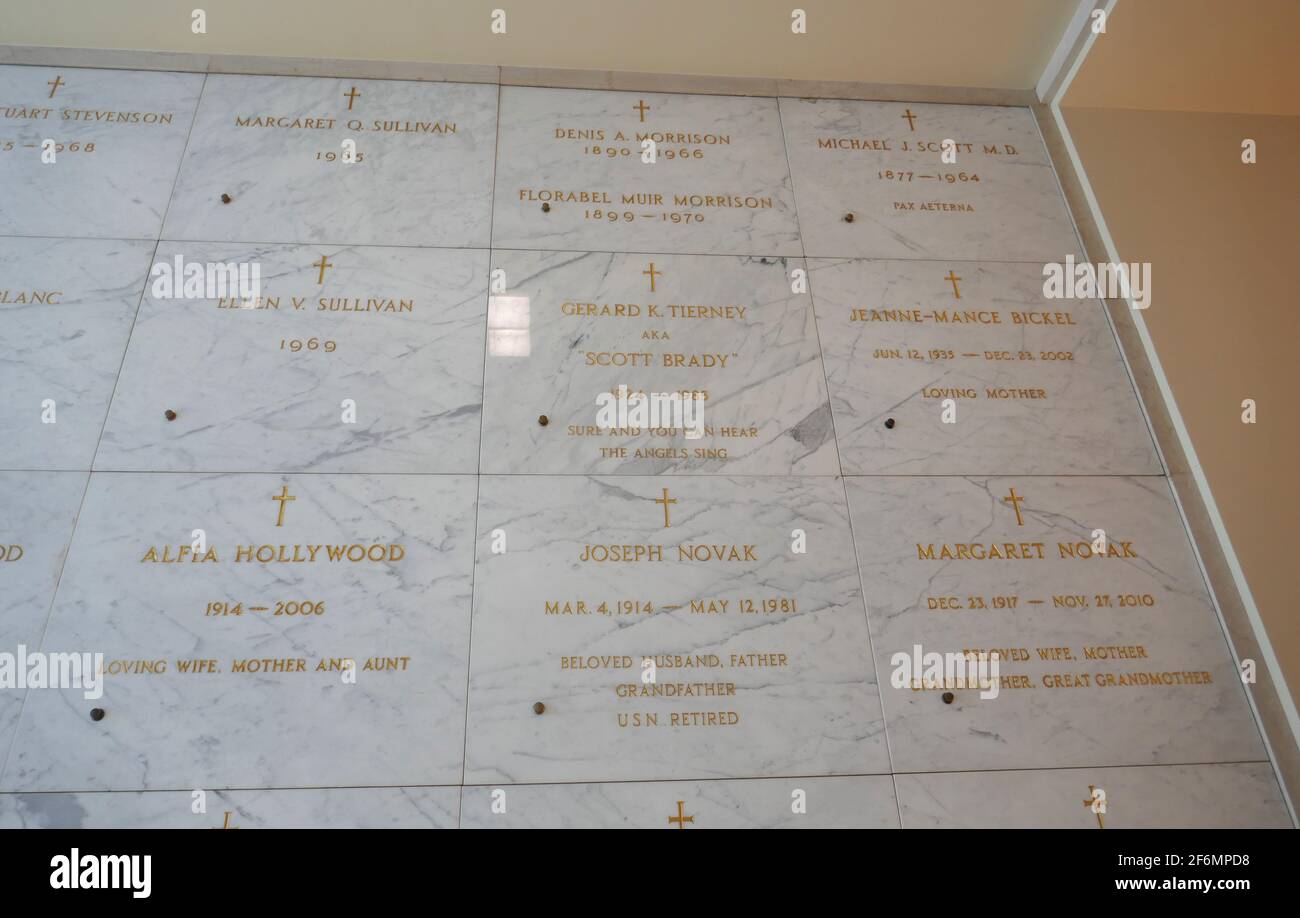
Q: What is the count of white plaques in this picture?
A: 15